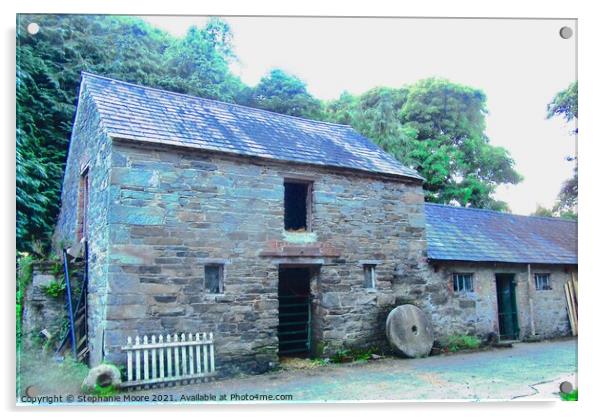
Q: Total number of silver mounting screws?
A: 4